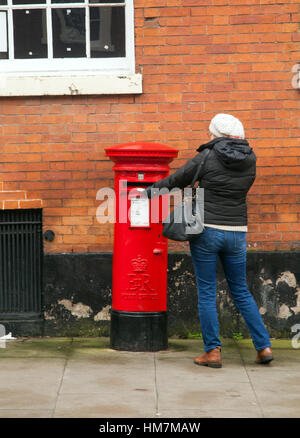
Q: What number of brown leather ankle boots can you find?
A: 2